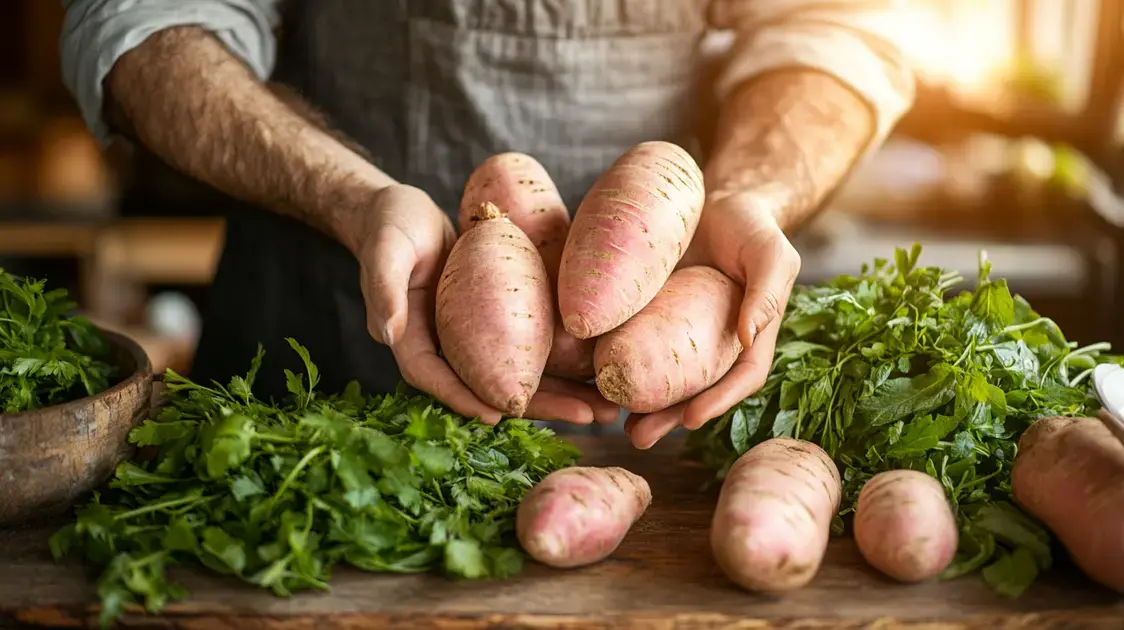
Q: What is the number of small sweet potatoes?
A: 2